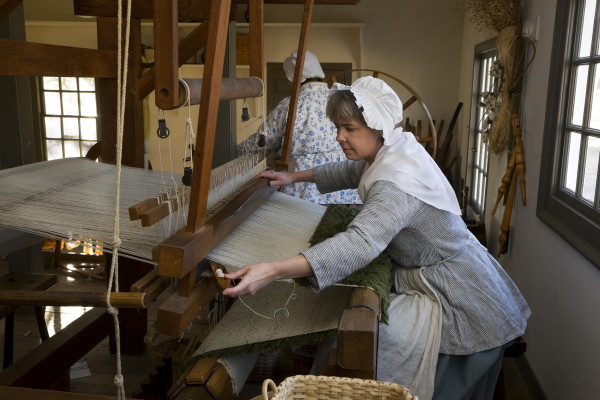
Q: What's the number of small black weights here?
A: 4